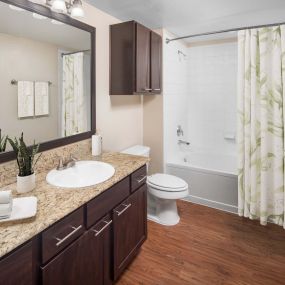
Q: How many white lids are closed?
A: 1